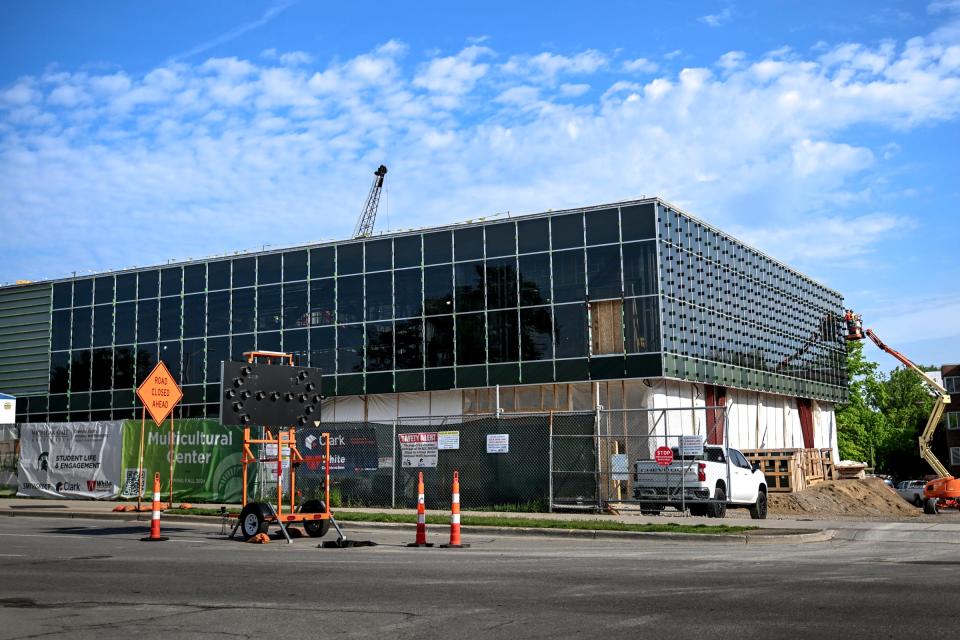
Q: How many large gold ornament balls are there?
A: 0